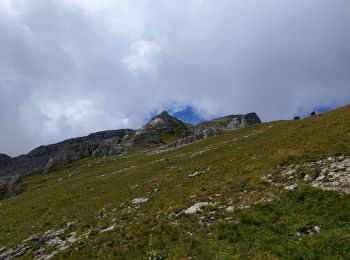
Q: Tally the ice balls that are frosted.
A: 0